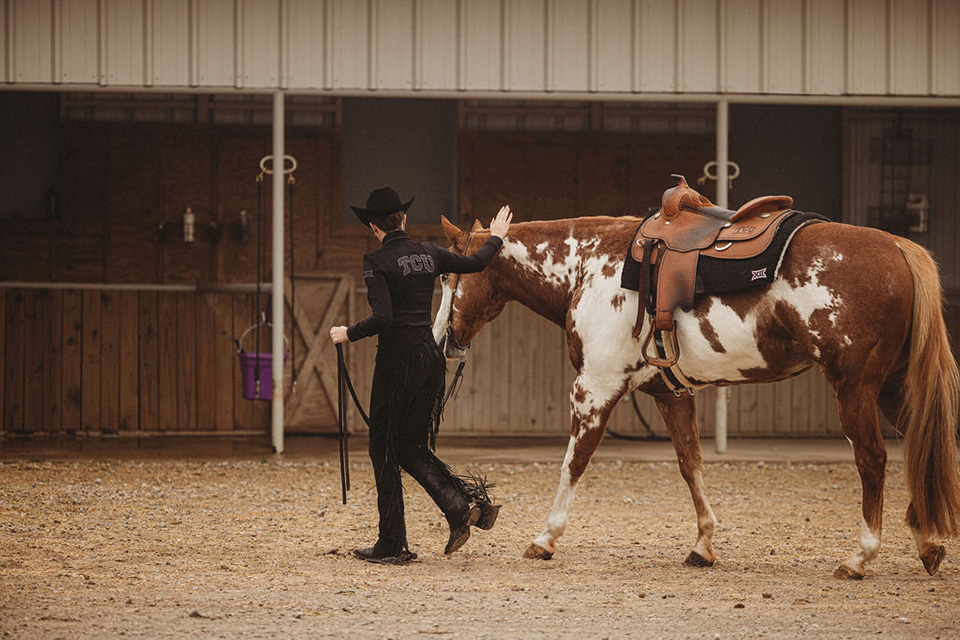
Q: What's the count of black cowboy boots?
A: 2